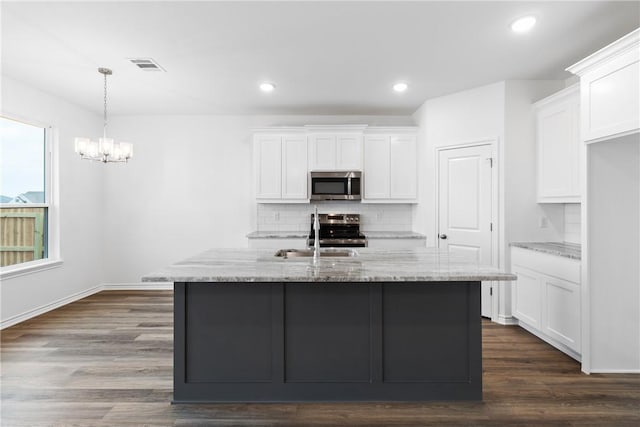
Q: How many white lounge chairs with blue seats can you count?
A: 0